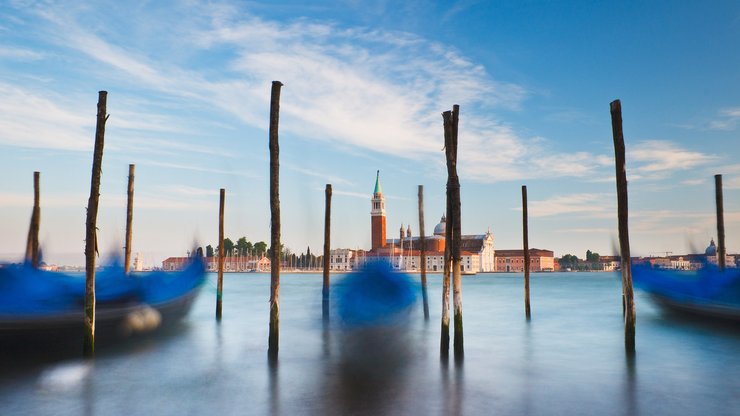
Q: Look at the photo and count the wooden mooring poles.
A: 12